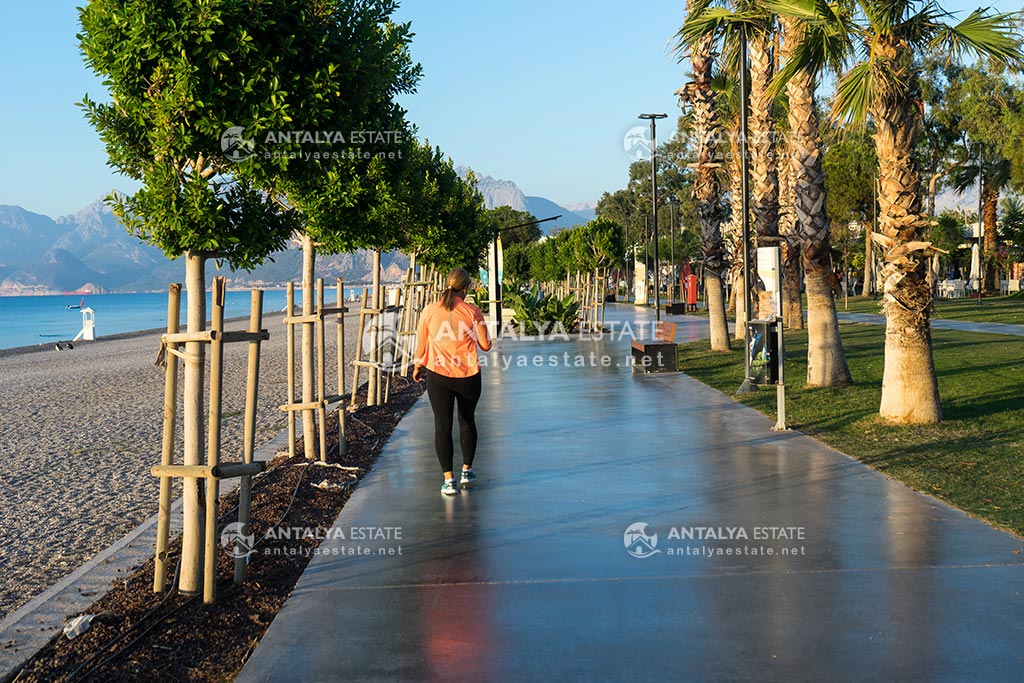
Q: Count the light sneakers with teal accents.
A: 2